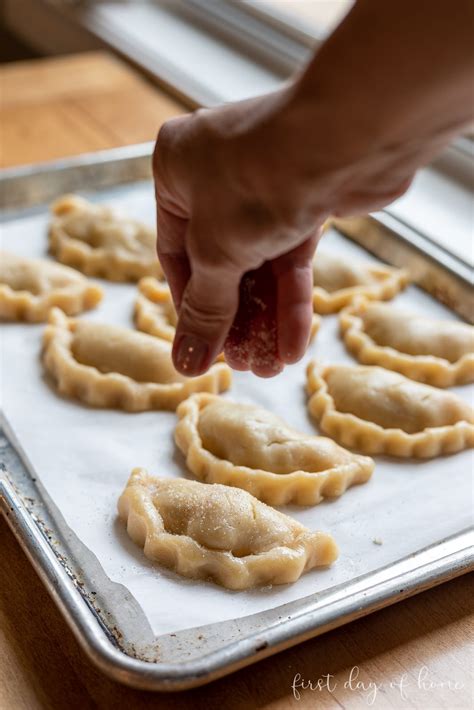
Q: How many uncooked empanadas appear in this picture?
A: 9